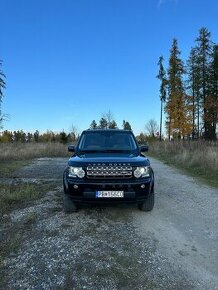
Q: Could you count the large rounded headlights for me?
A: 2